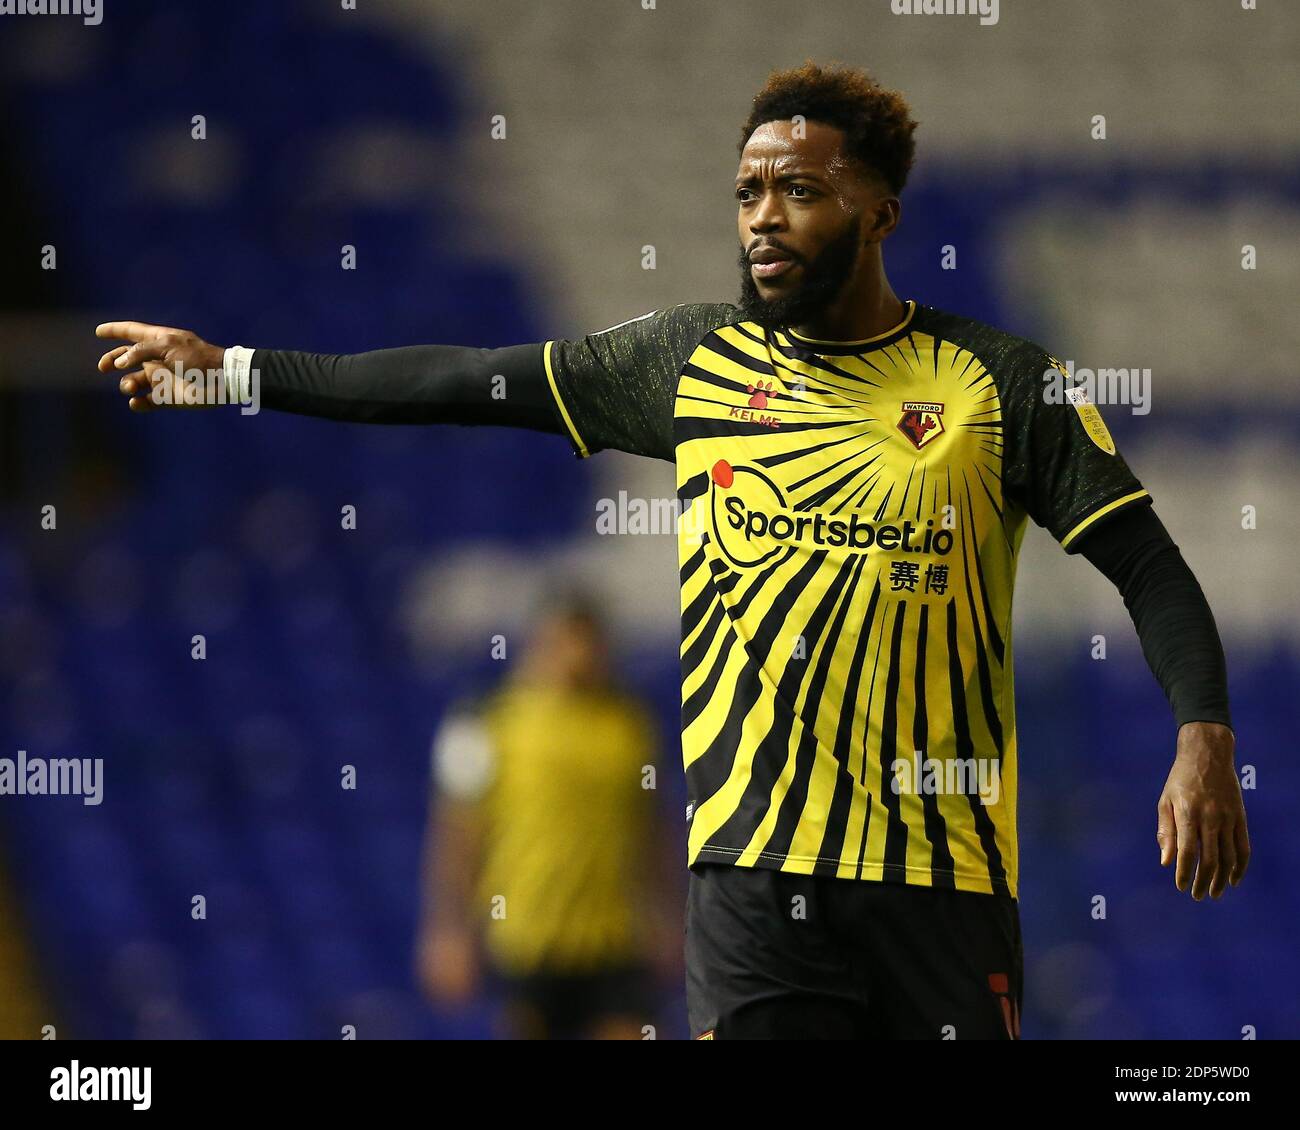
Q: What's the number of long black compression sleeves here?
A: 2